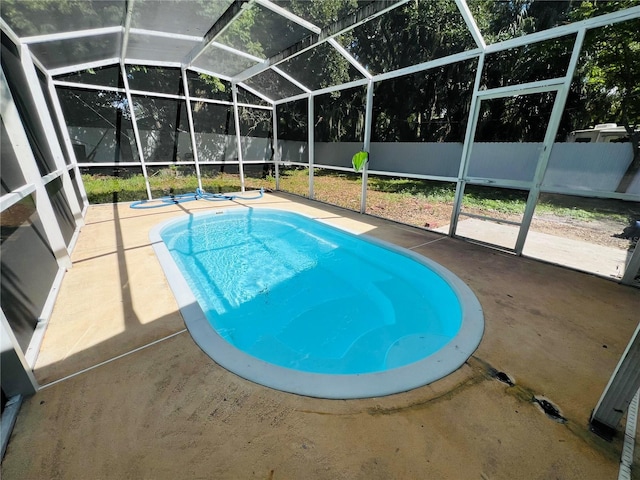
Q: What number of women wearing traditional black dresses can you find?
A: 0